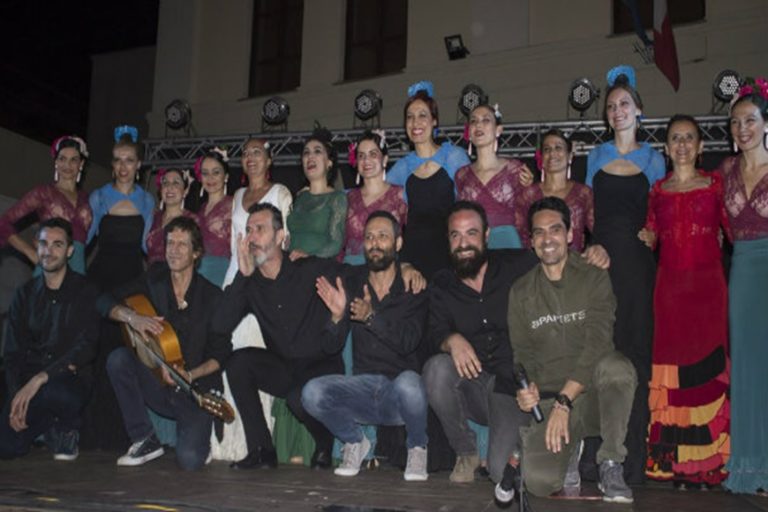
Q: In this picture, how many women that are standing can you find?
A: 13